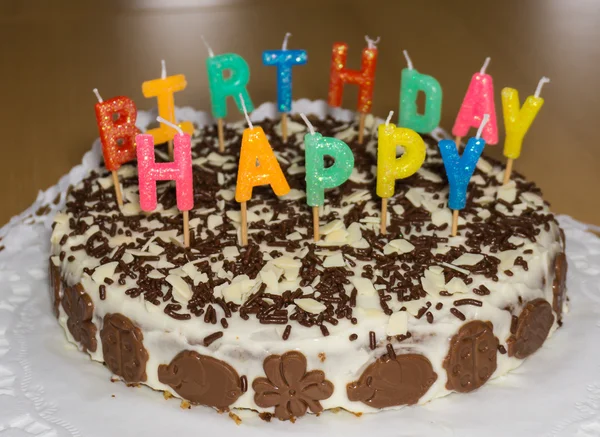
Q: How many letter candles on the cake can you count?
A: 13